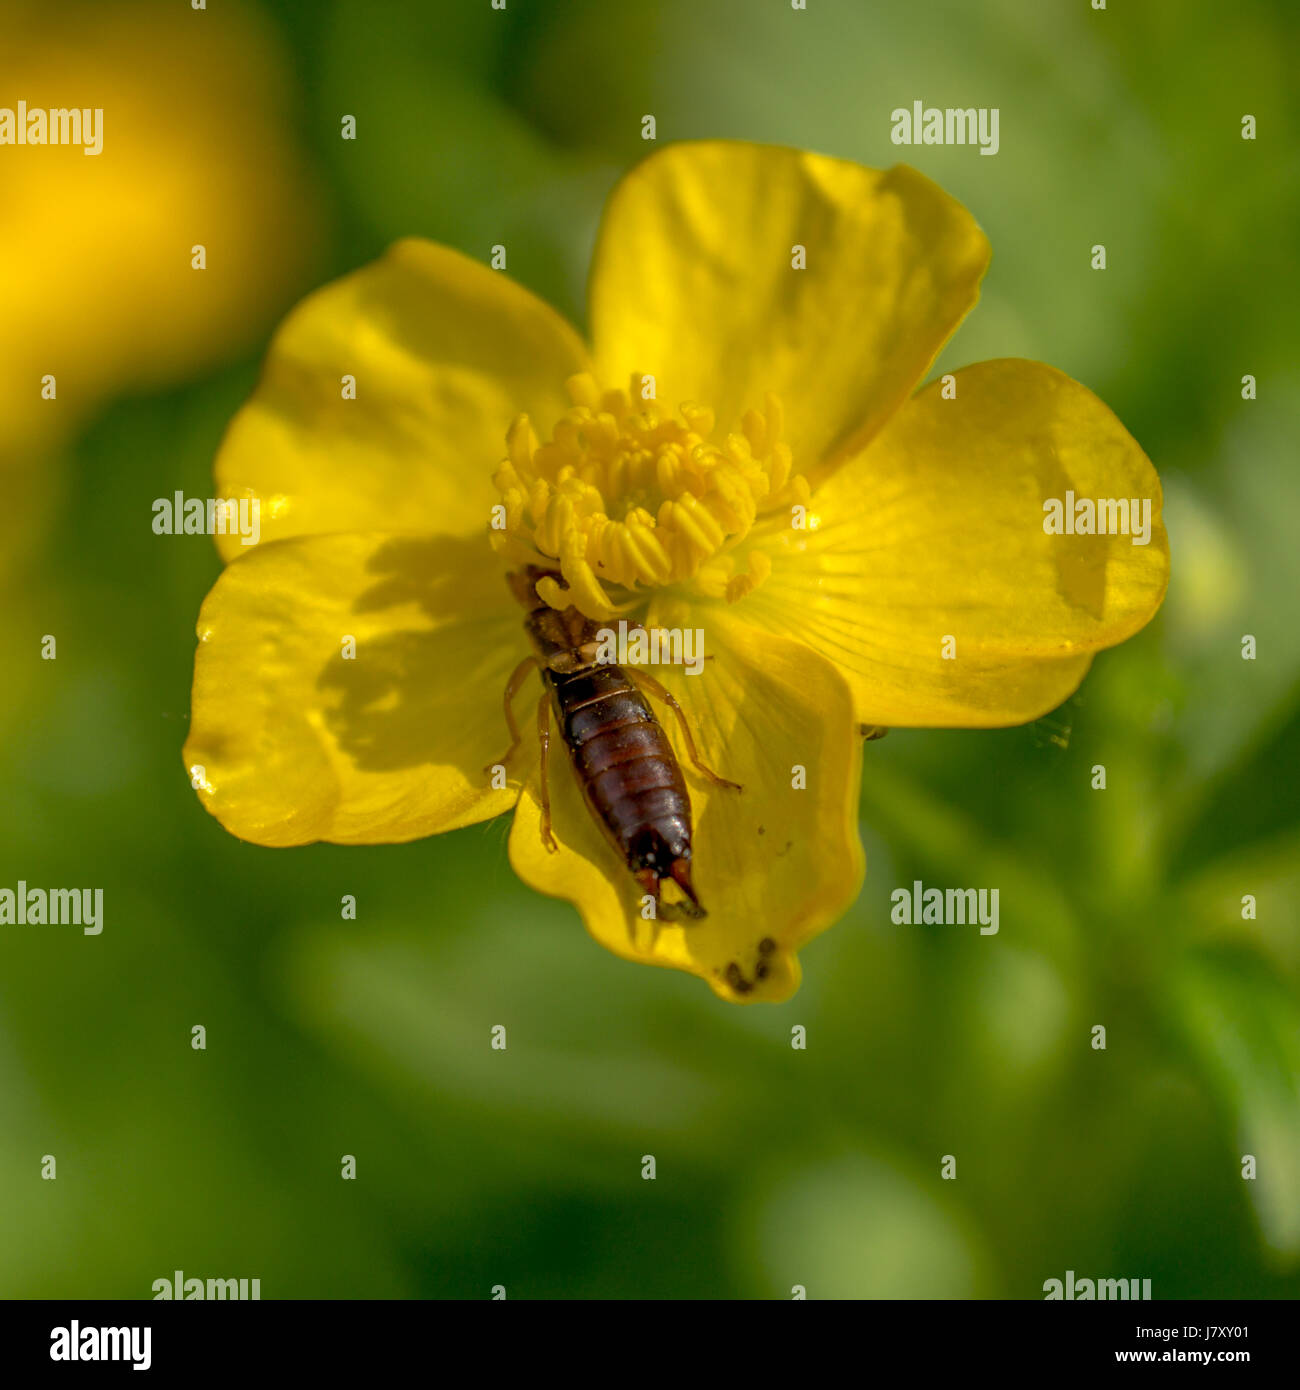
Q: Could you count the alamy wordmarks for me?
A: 10